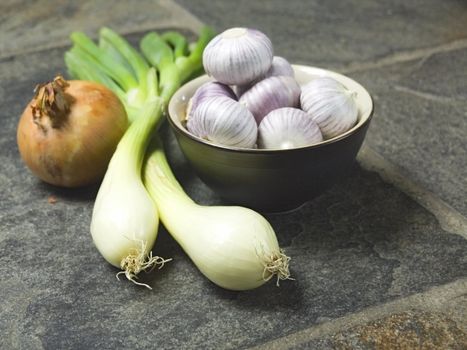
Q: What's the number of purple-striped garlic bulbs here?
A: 7